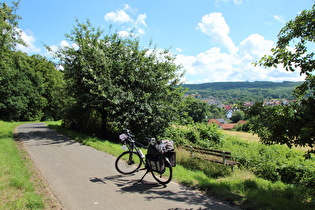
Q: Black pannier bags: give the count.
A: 2